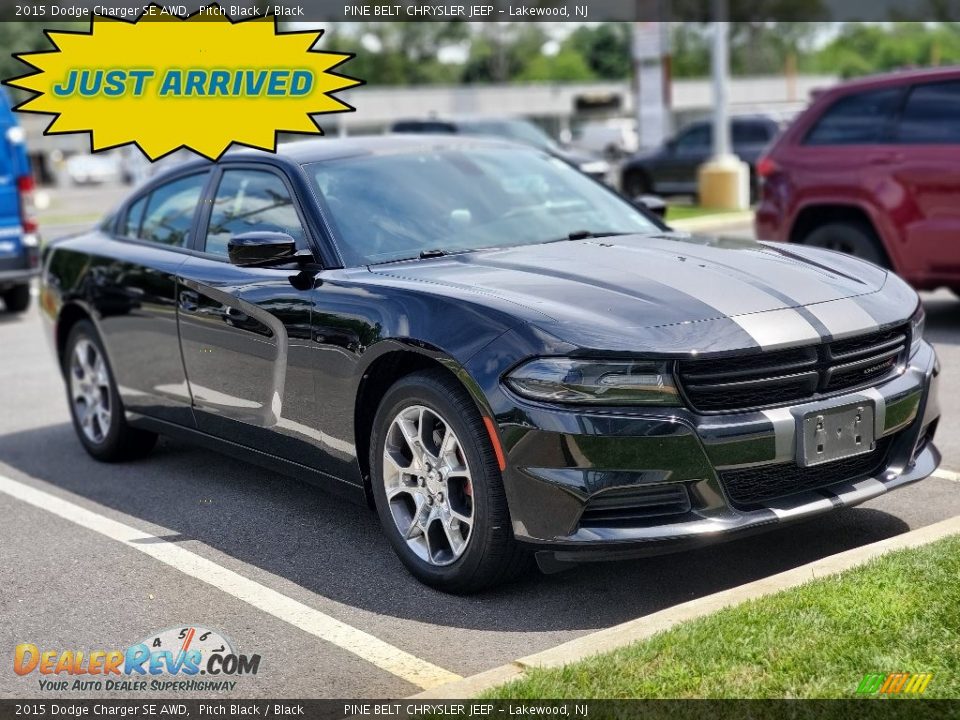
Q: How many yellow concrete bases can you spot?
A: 1